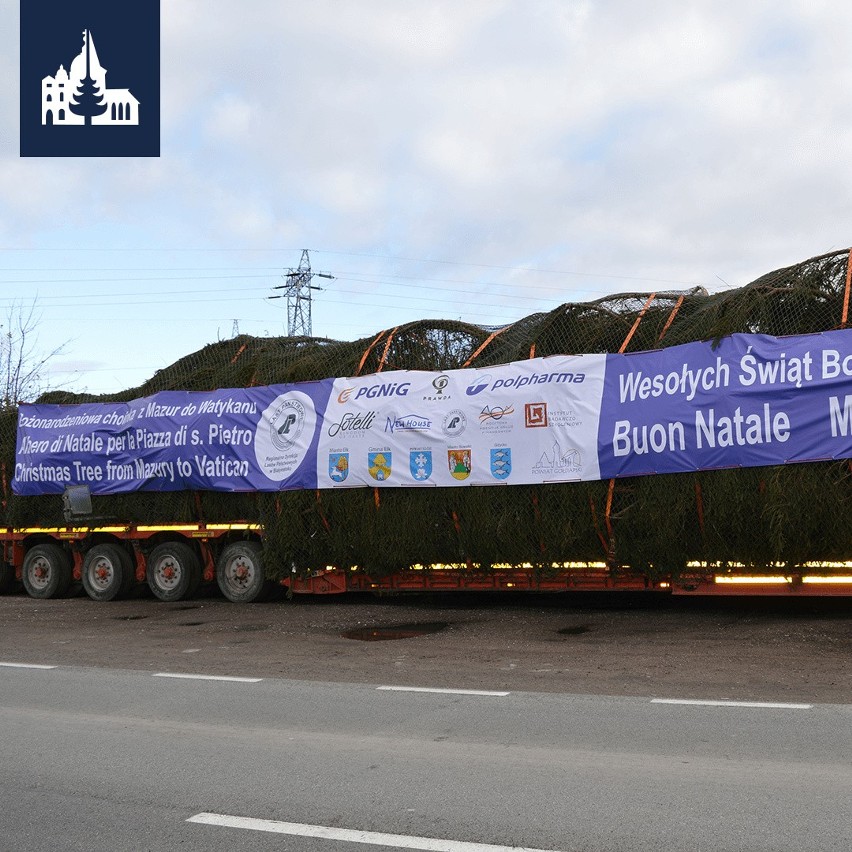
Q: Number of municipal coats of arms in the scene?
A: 5